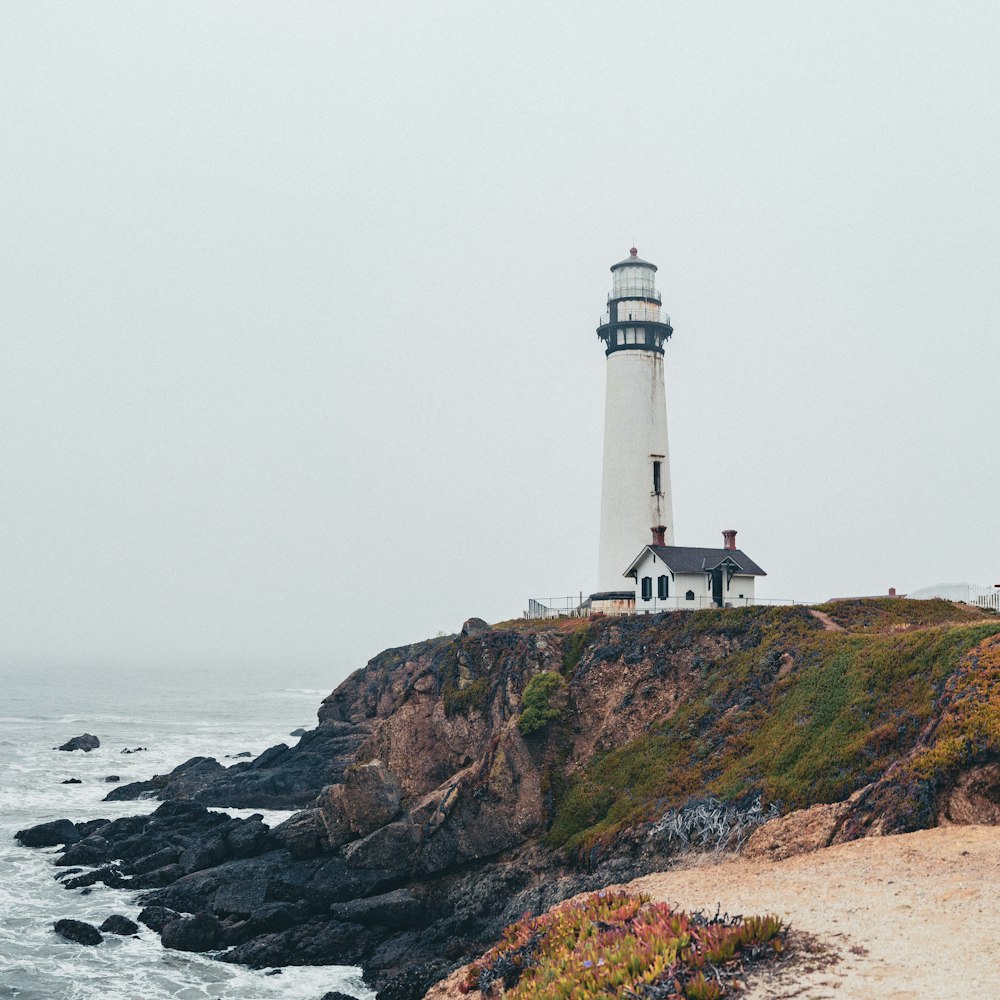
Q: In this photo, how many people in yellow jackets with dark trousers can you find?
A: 0